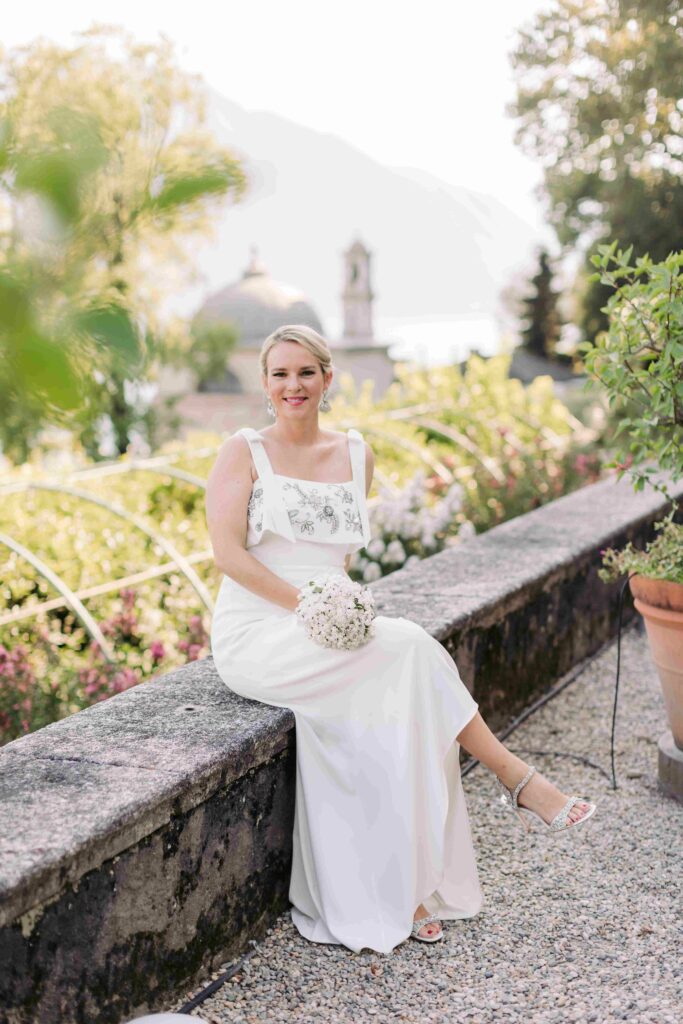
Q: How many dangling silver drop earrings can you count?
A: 2